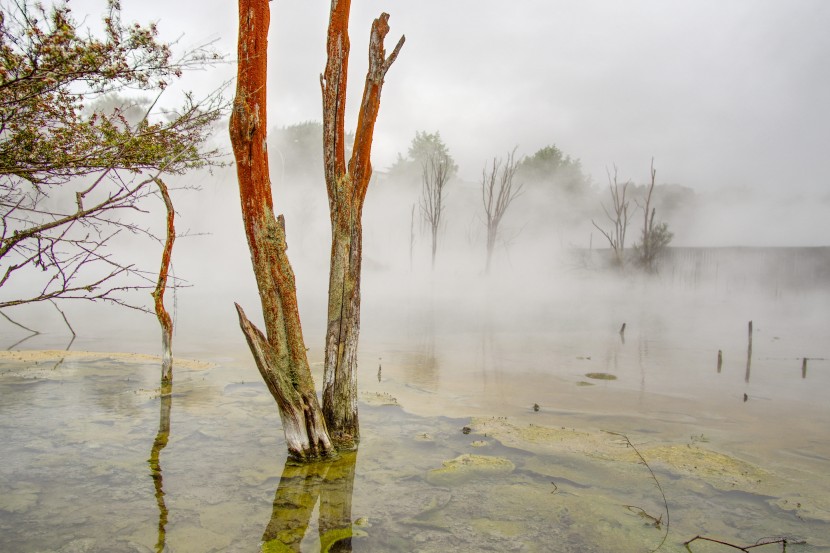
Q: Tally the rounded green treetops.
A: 2